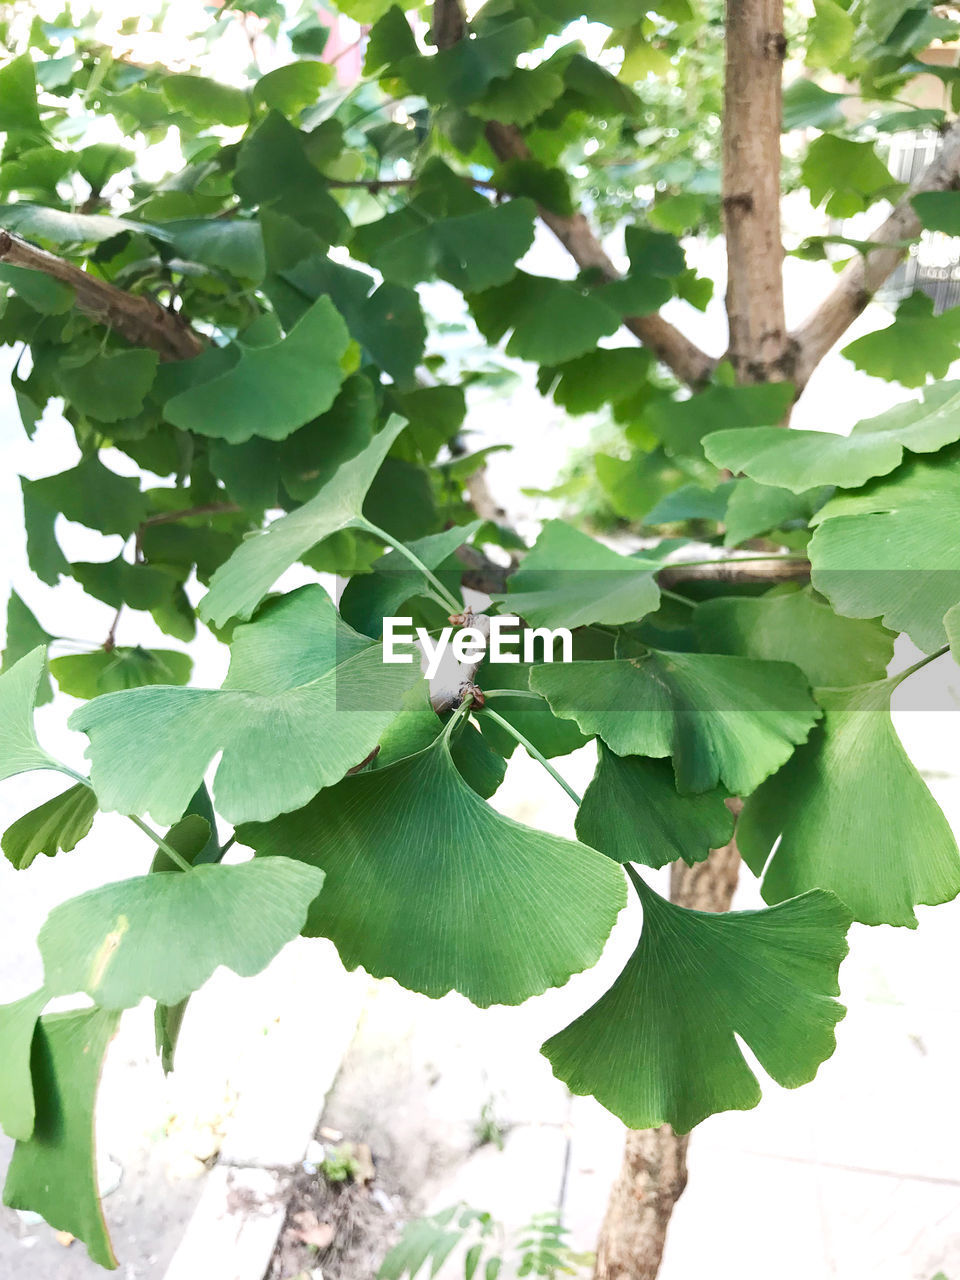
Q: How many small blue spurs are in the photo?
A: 0